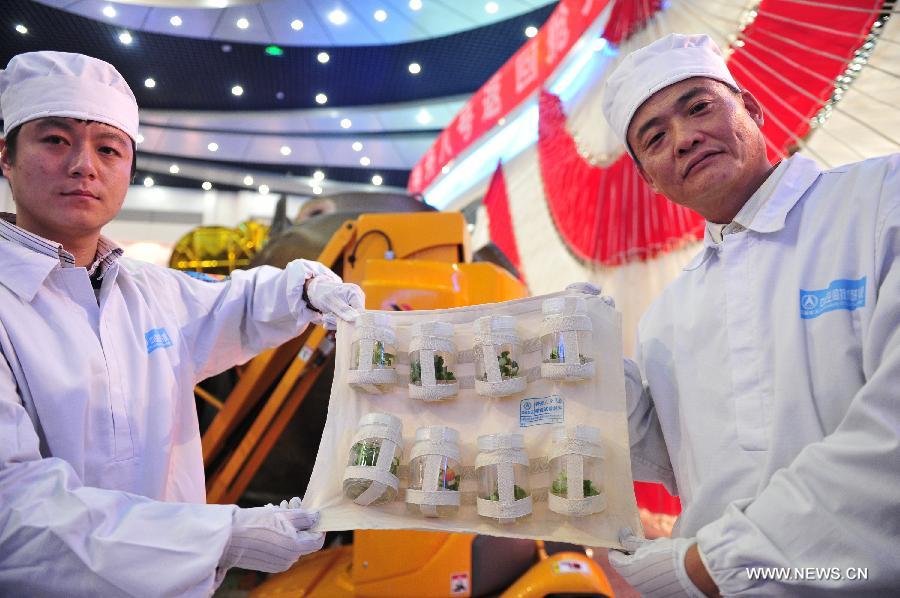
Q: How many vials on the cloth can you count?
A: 8